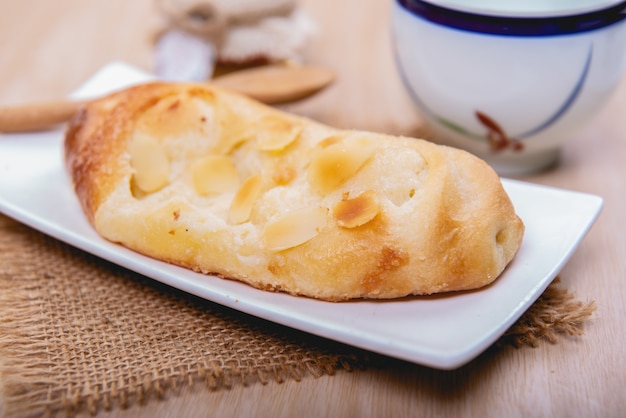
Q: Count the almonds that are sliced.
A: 7